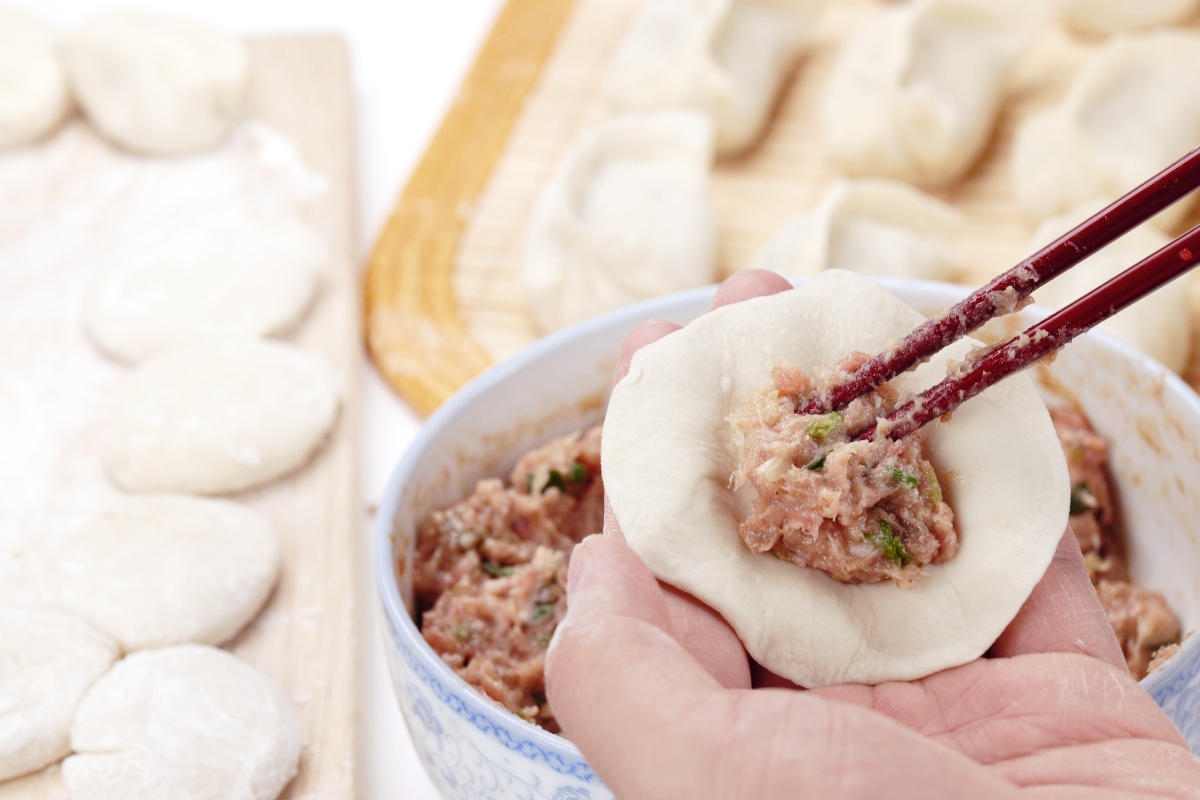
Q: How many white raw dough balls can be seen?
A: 7